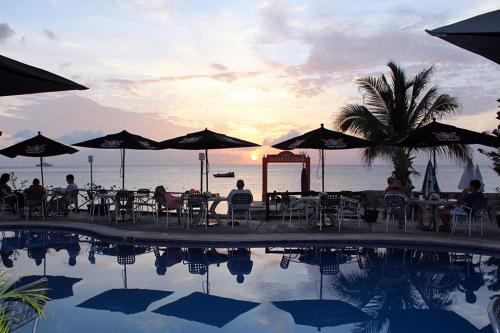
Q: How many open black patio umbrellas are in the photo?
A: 7